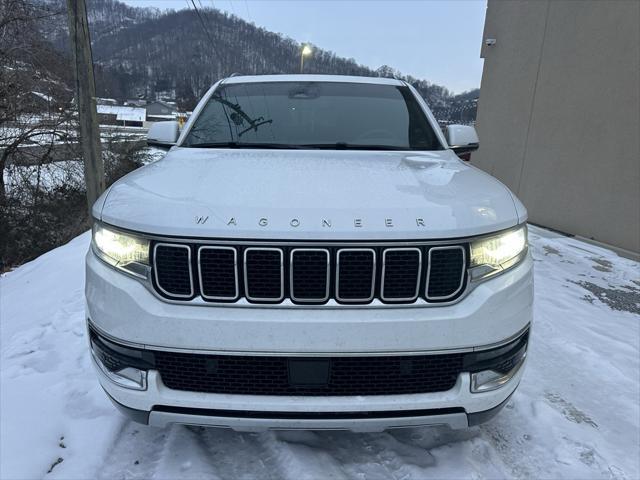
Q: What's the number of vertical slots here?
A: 7